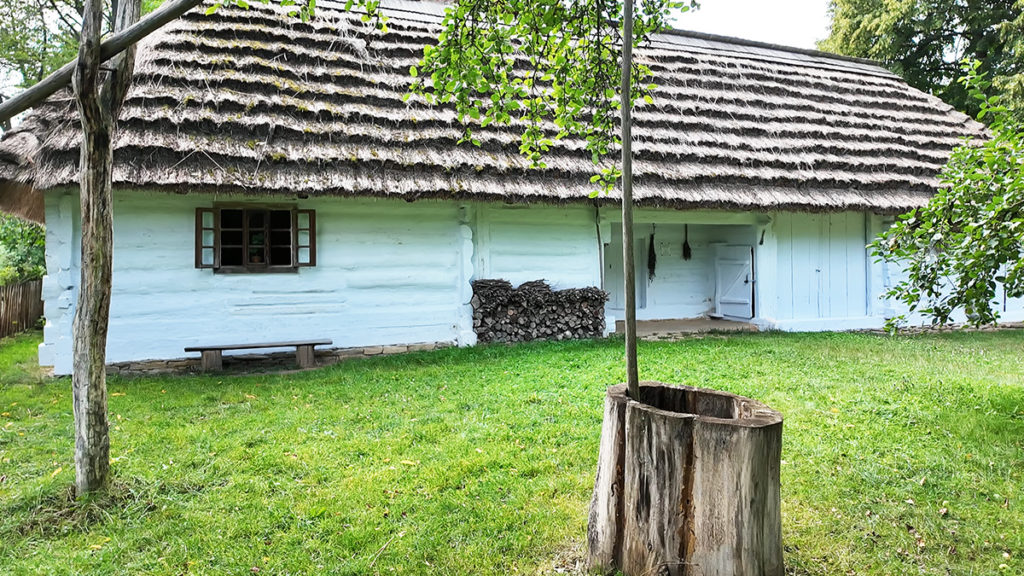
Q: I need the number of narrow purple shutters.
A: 0